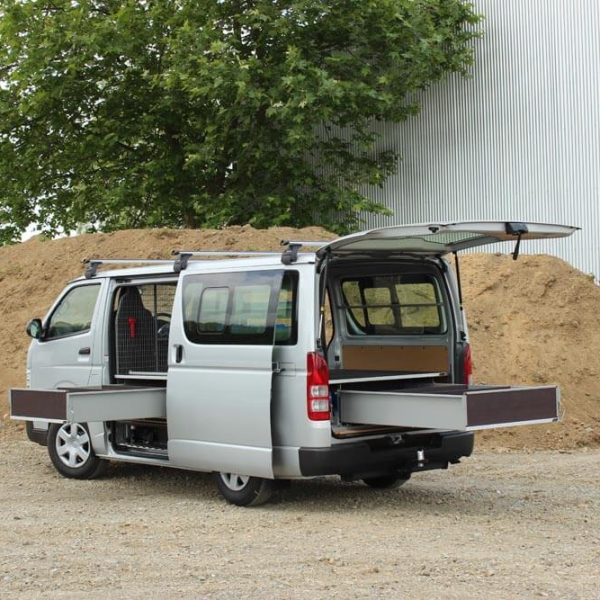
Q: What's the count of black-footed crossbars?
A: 3